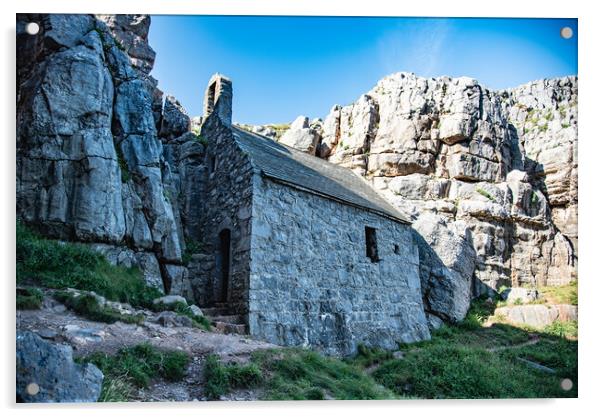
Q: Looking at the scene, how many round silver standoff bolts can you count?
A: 4